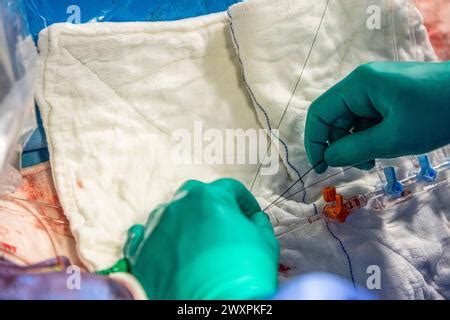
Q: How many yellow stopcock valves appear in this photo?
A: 0